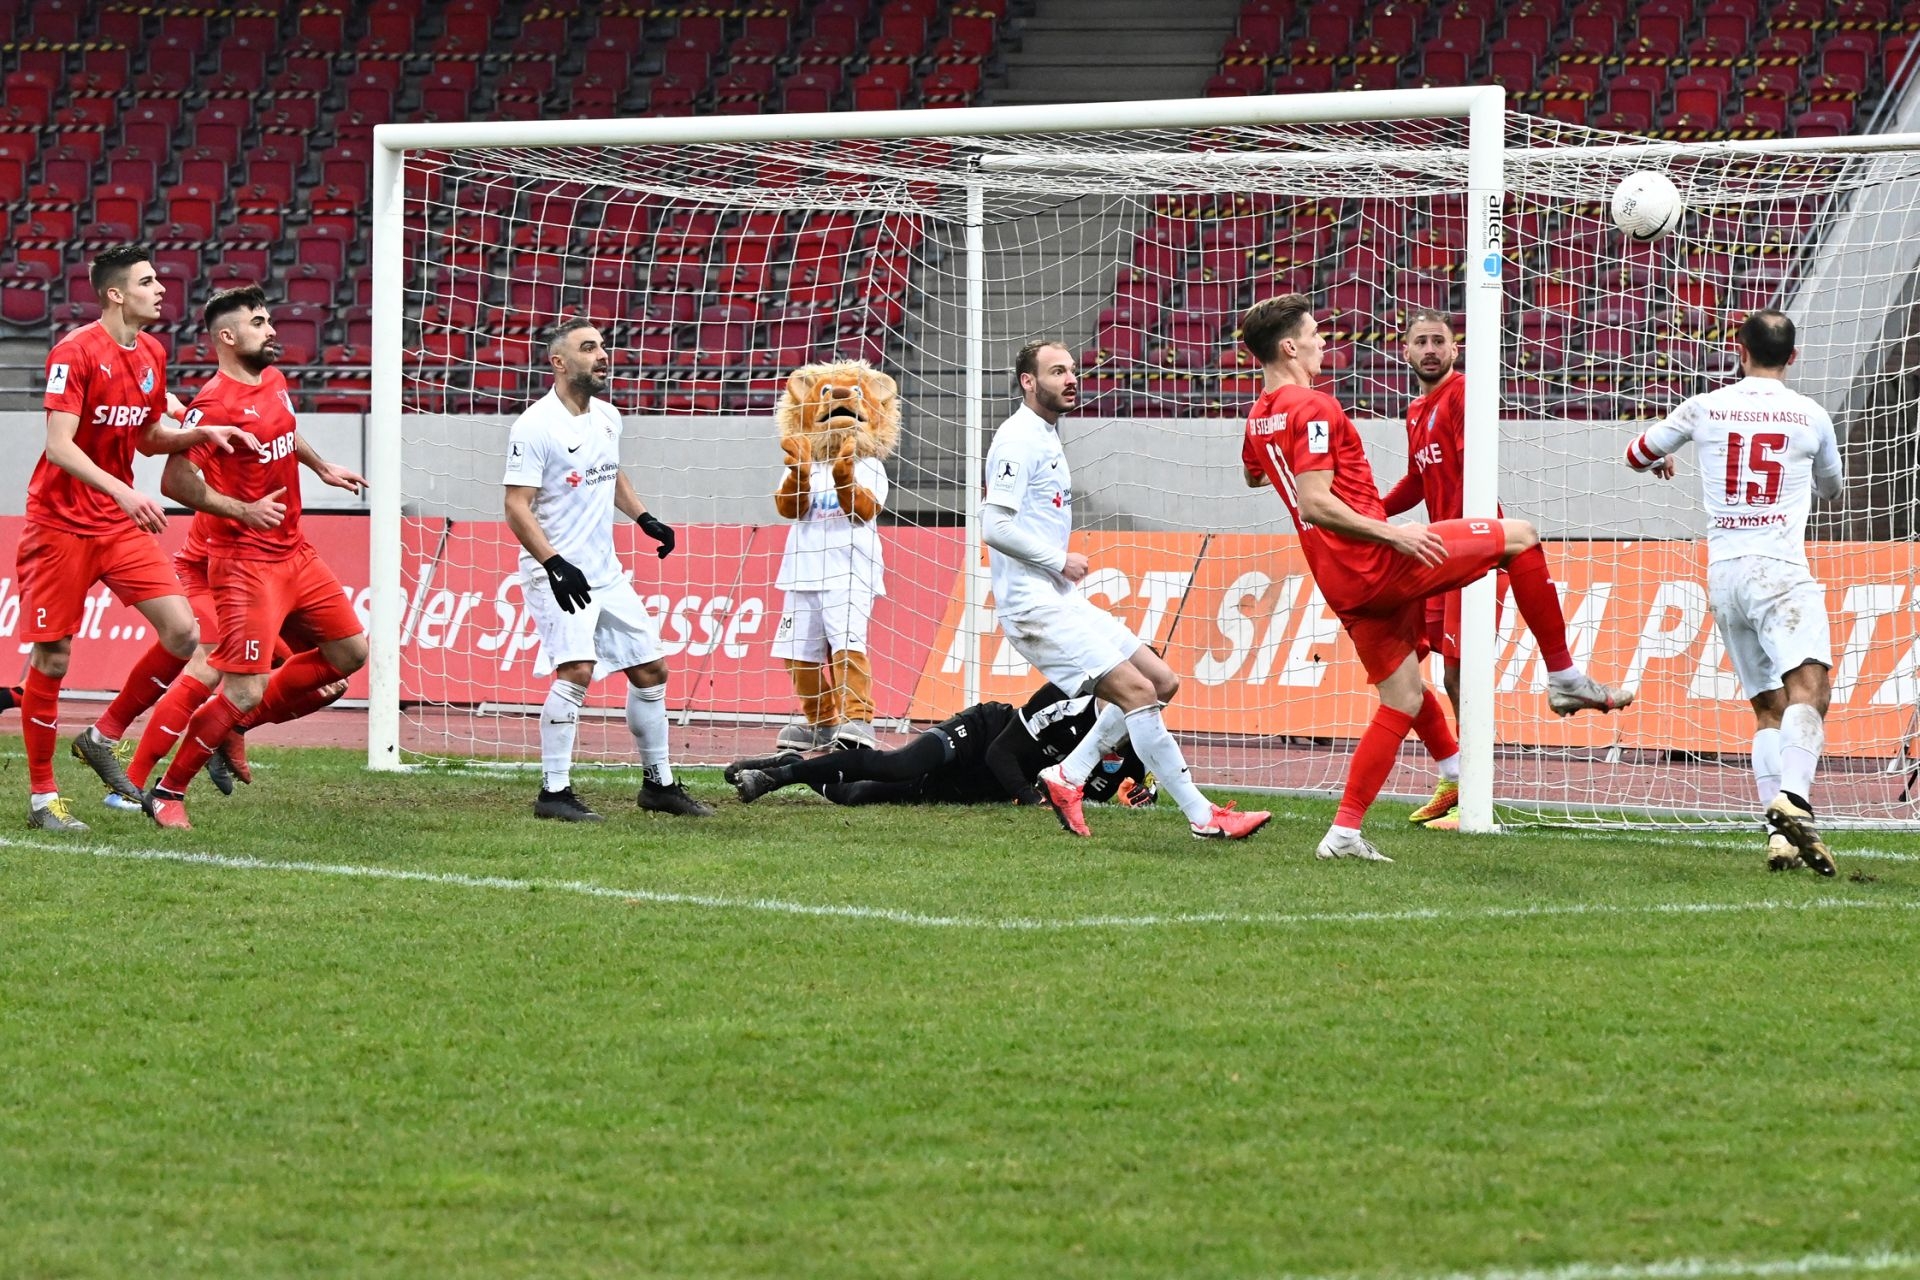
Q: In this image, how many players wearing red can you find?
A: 5